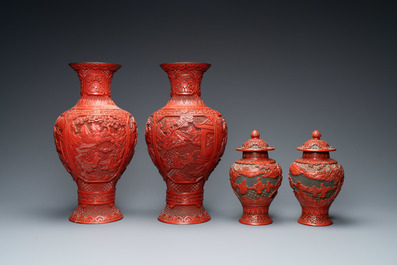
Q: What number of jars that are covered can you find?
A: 2